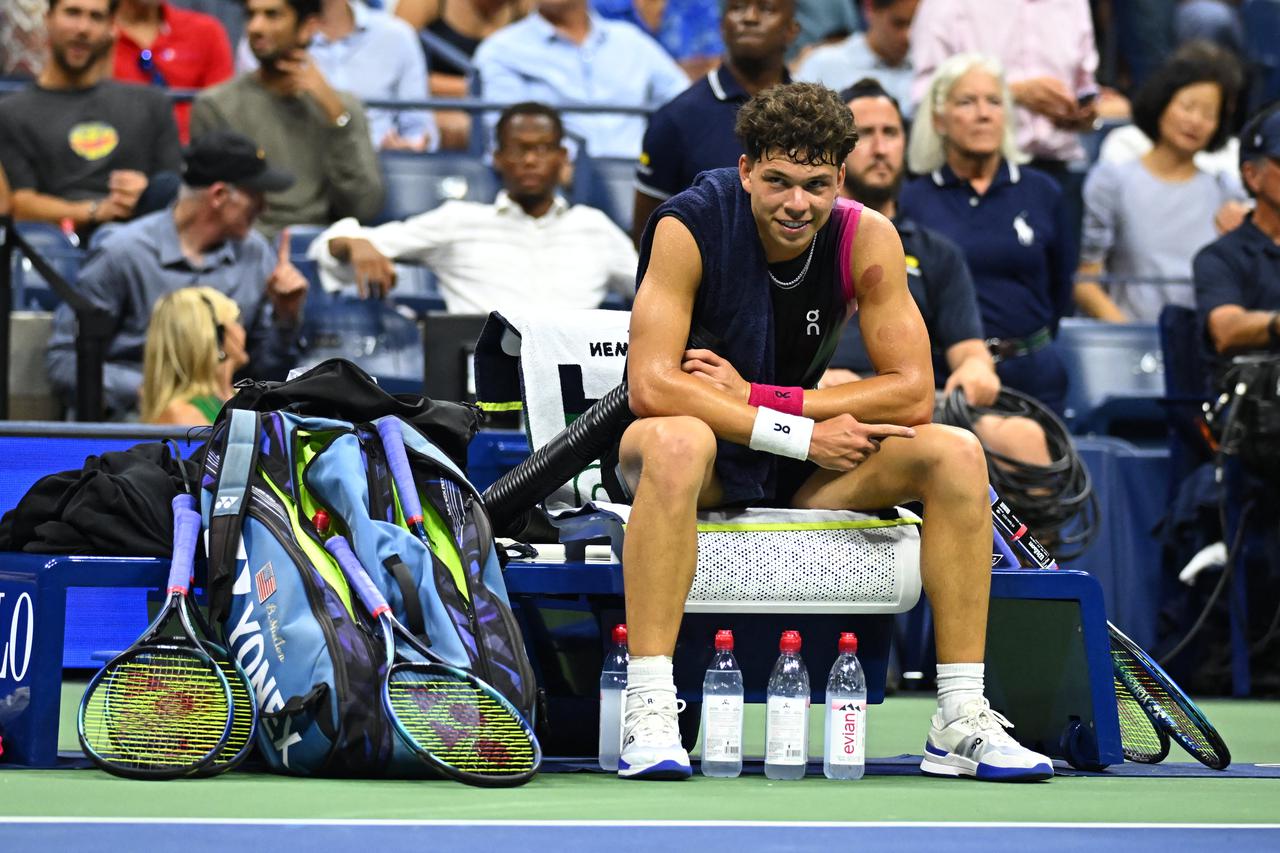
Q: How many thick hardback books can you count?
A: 0